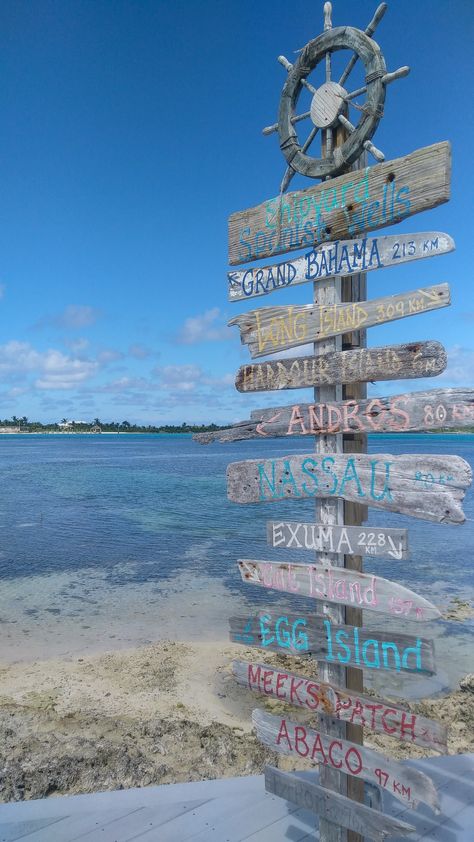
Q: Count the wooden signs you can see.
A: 12